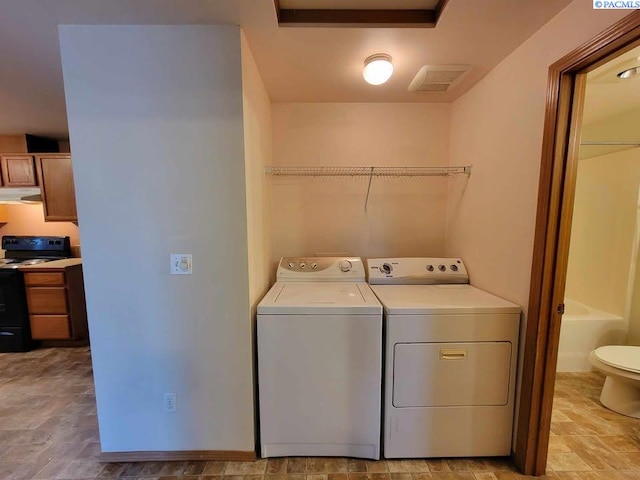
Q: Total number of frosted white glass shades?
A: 1